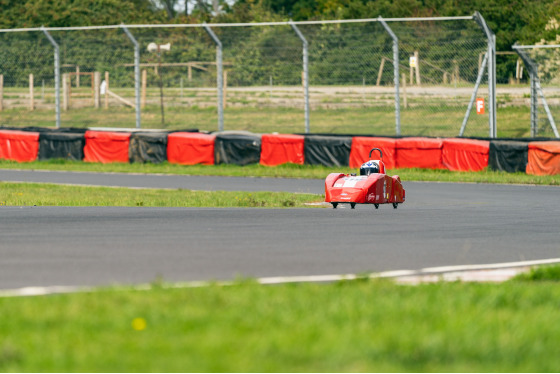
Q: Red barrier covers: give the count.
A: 8